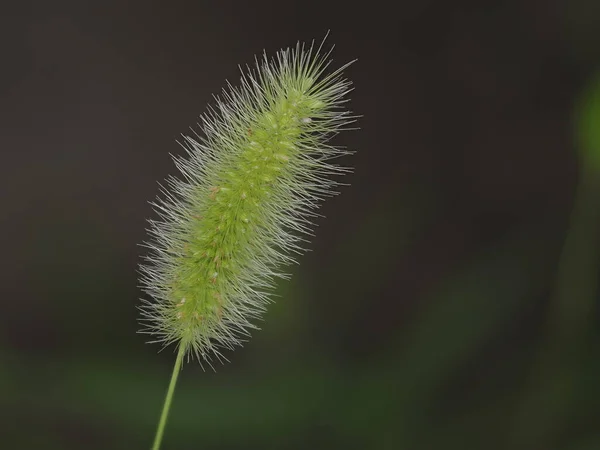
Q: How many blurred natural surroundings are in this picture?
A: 1